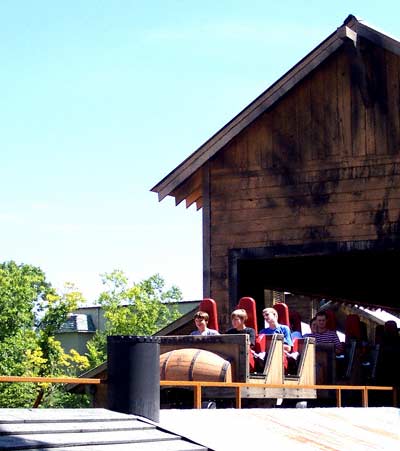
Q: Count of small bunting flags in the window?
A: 0